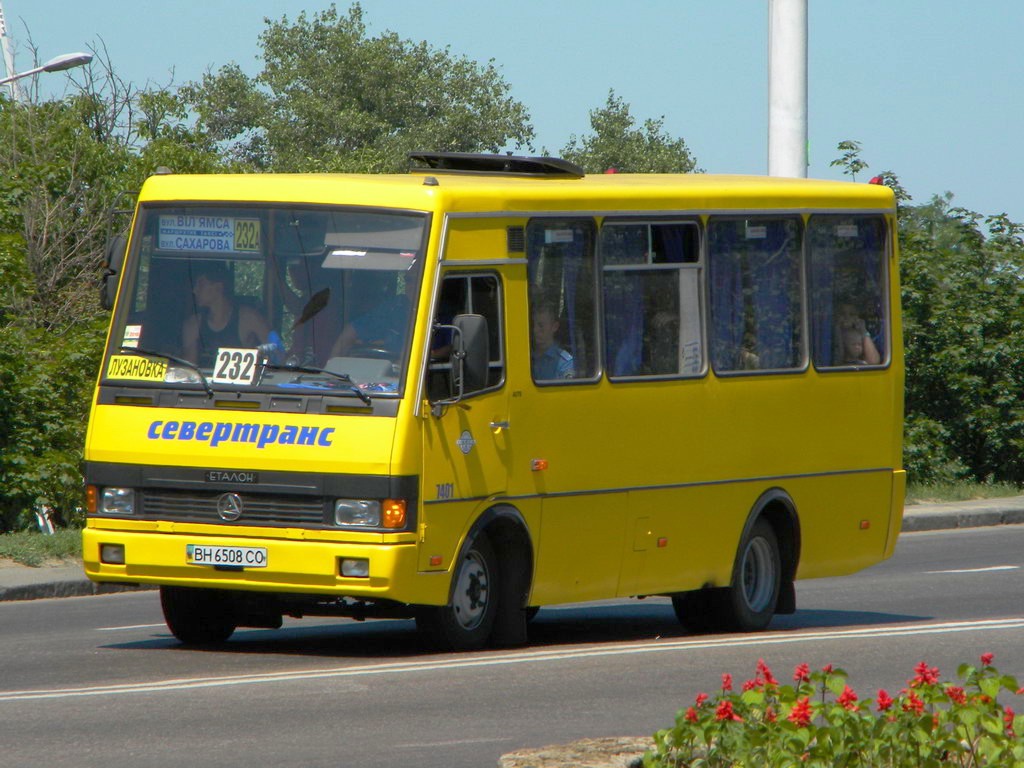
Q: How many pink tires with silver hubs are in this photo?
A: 0